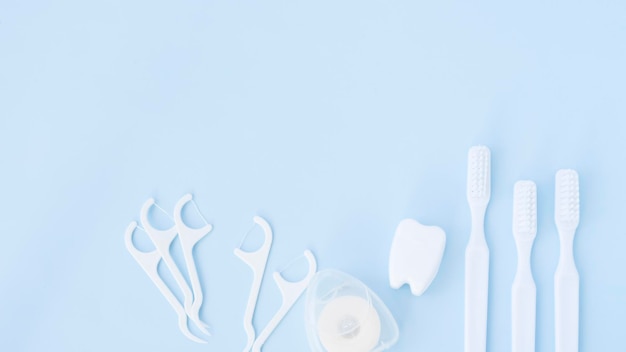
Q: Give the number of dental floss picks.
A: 5